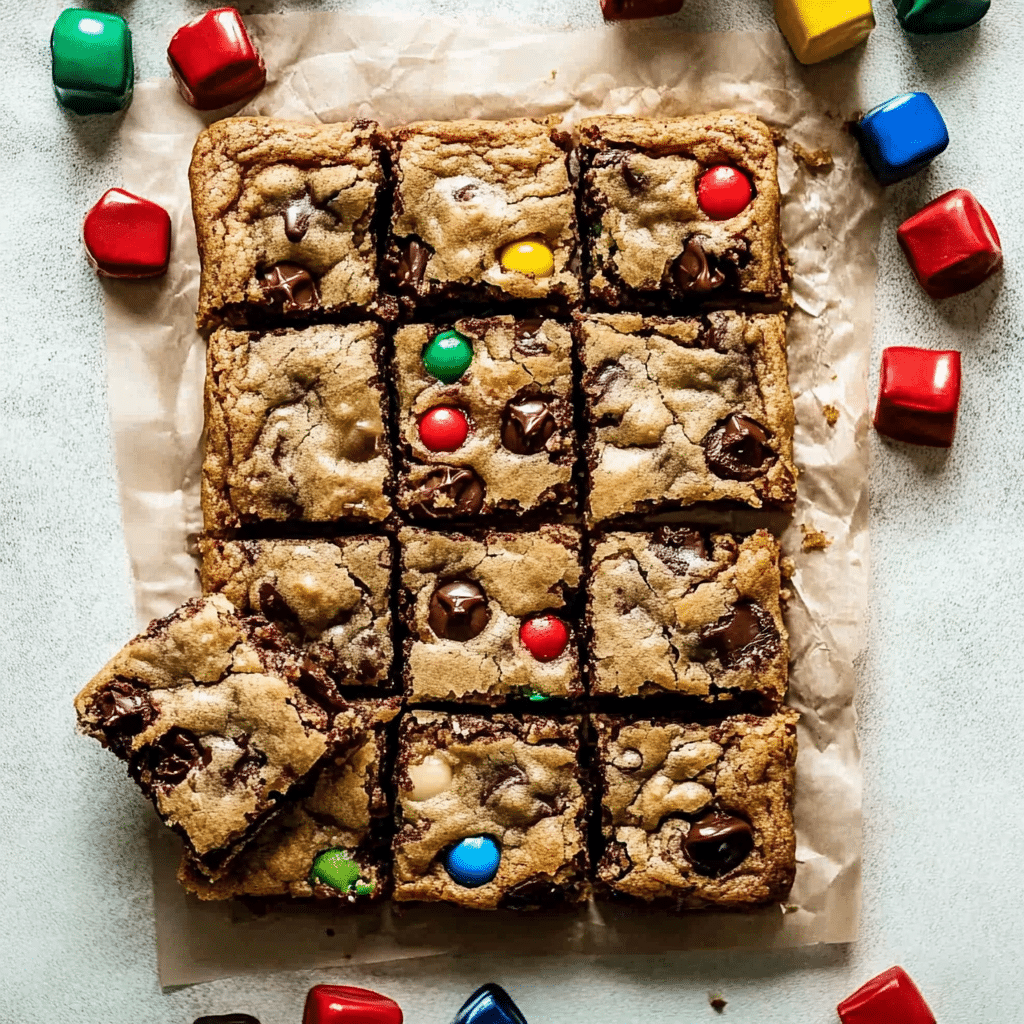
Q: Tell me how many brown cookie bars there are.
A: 13